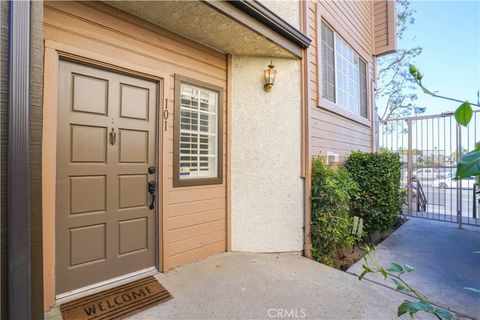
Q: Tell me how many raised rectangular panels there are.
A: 8